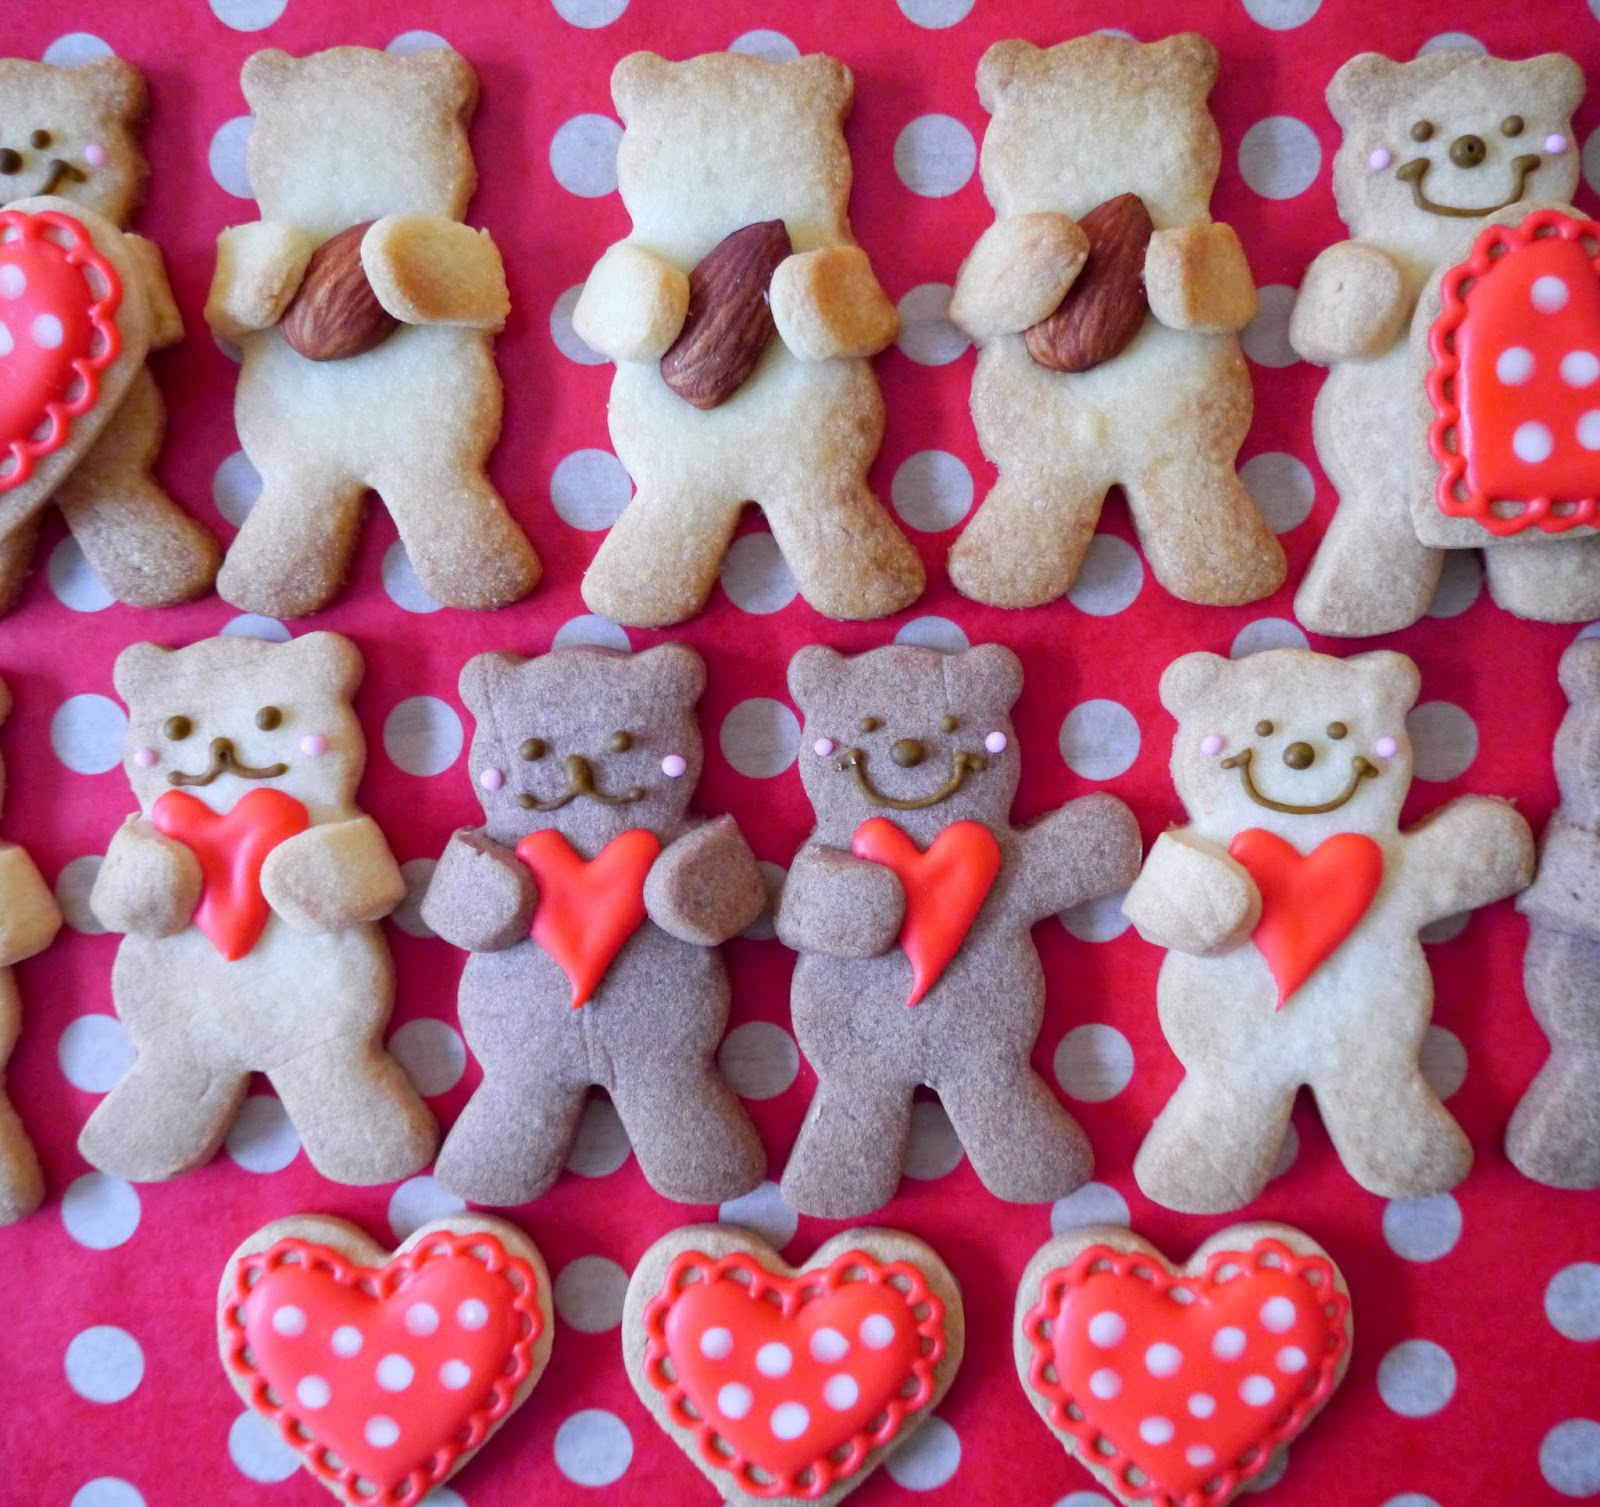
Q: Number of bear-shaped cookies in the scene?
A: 11